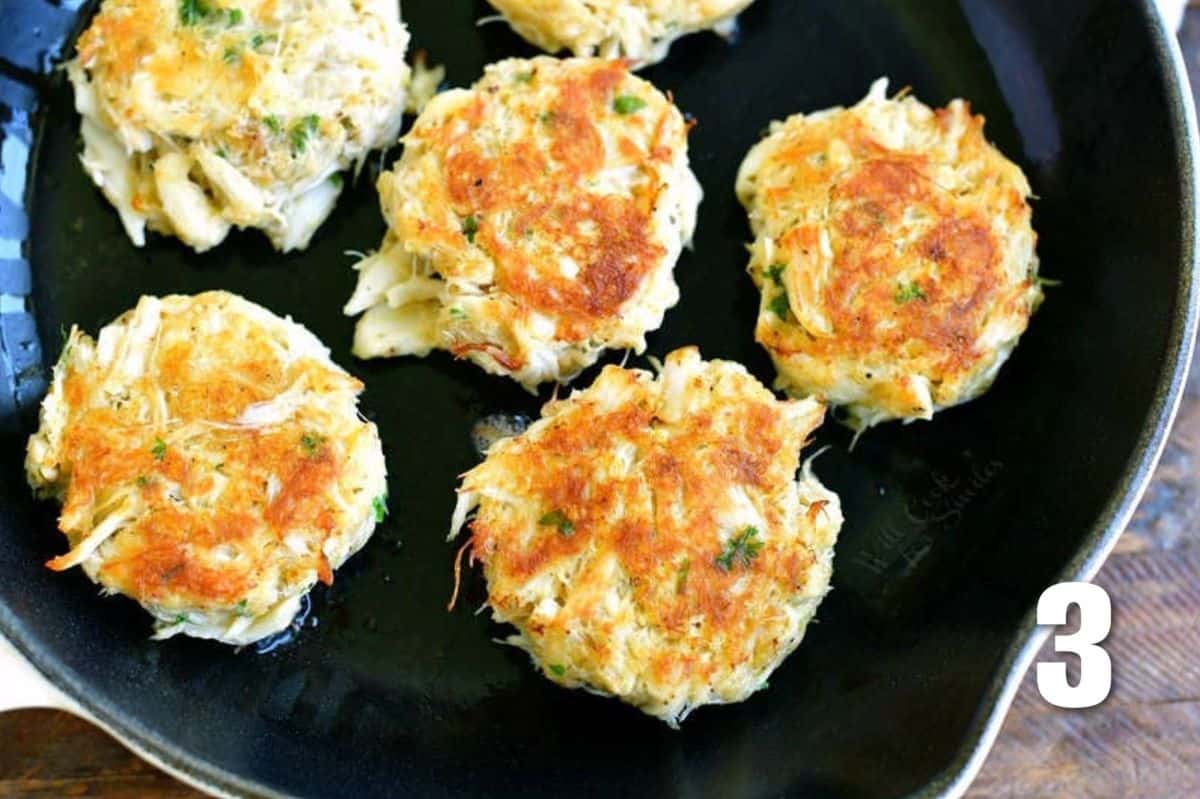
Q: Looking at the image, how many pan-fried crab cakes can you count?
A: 6